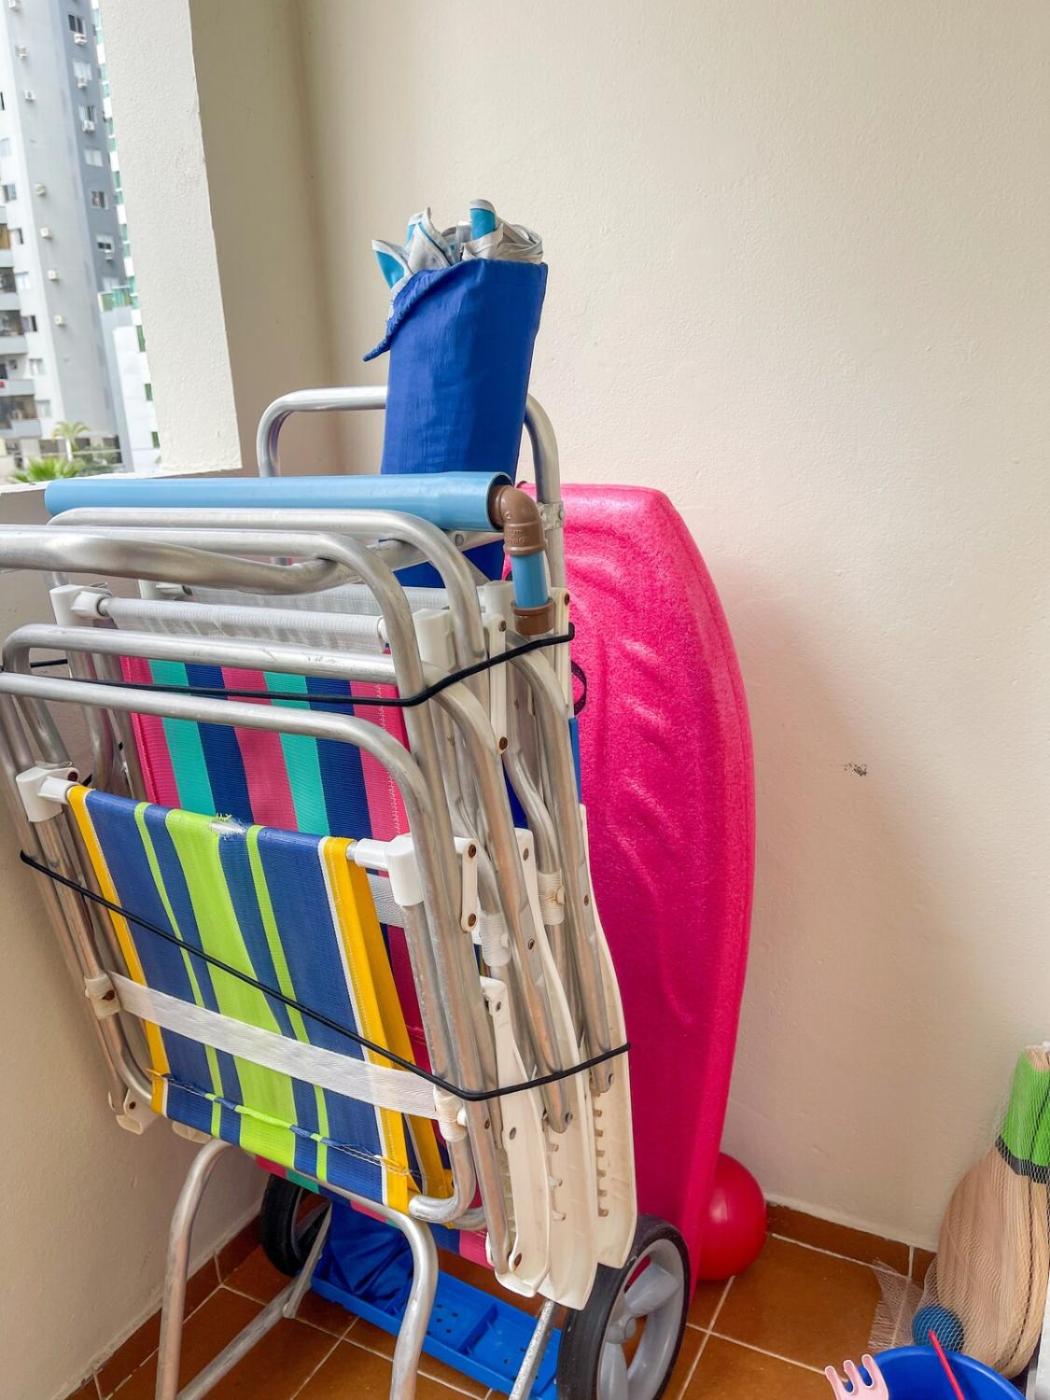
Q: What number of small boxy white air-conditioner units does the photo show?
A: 11